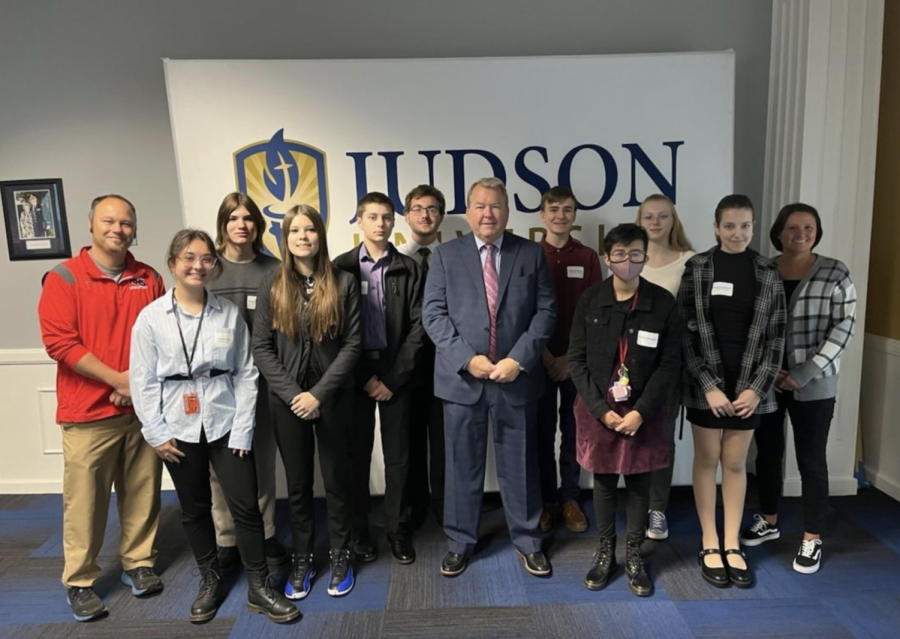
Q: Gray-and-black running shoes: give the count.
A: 2